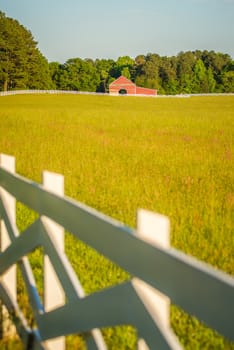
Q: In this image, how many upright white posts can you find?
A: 3